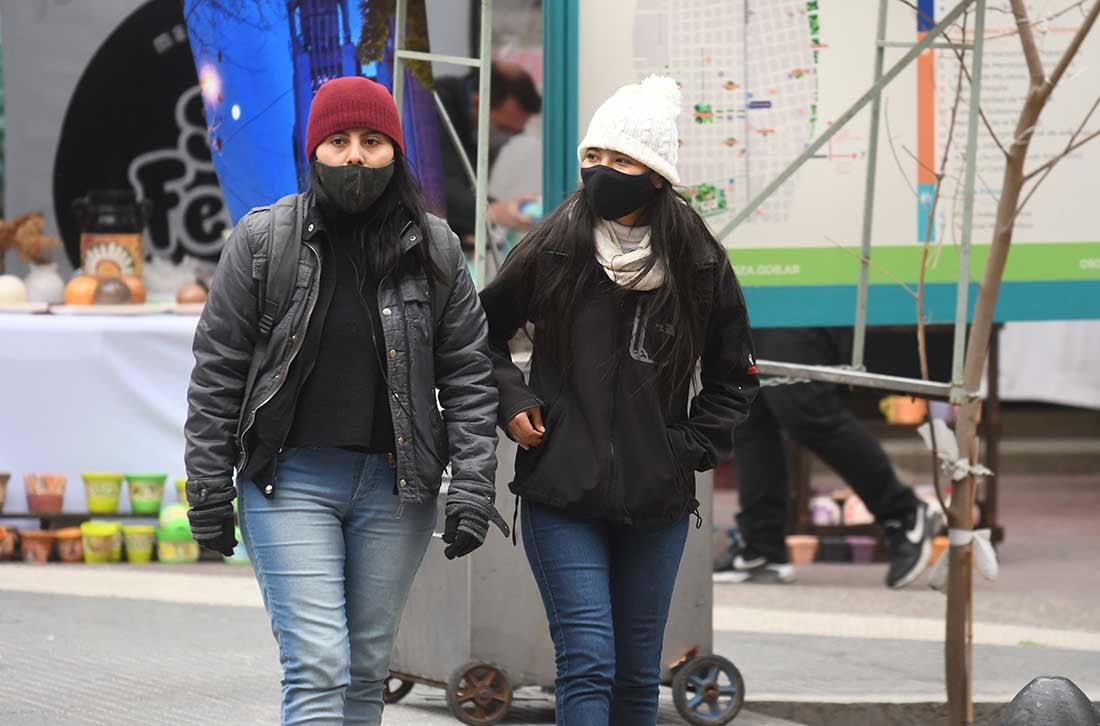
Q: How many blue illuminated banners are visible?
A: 1